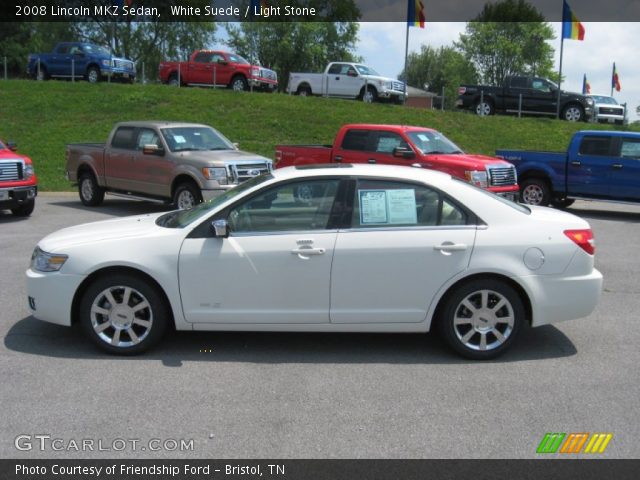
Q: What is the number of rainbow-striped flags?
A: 4